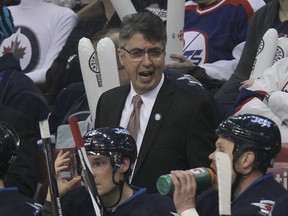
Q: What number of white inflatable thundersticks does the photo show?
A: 6